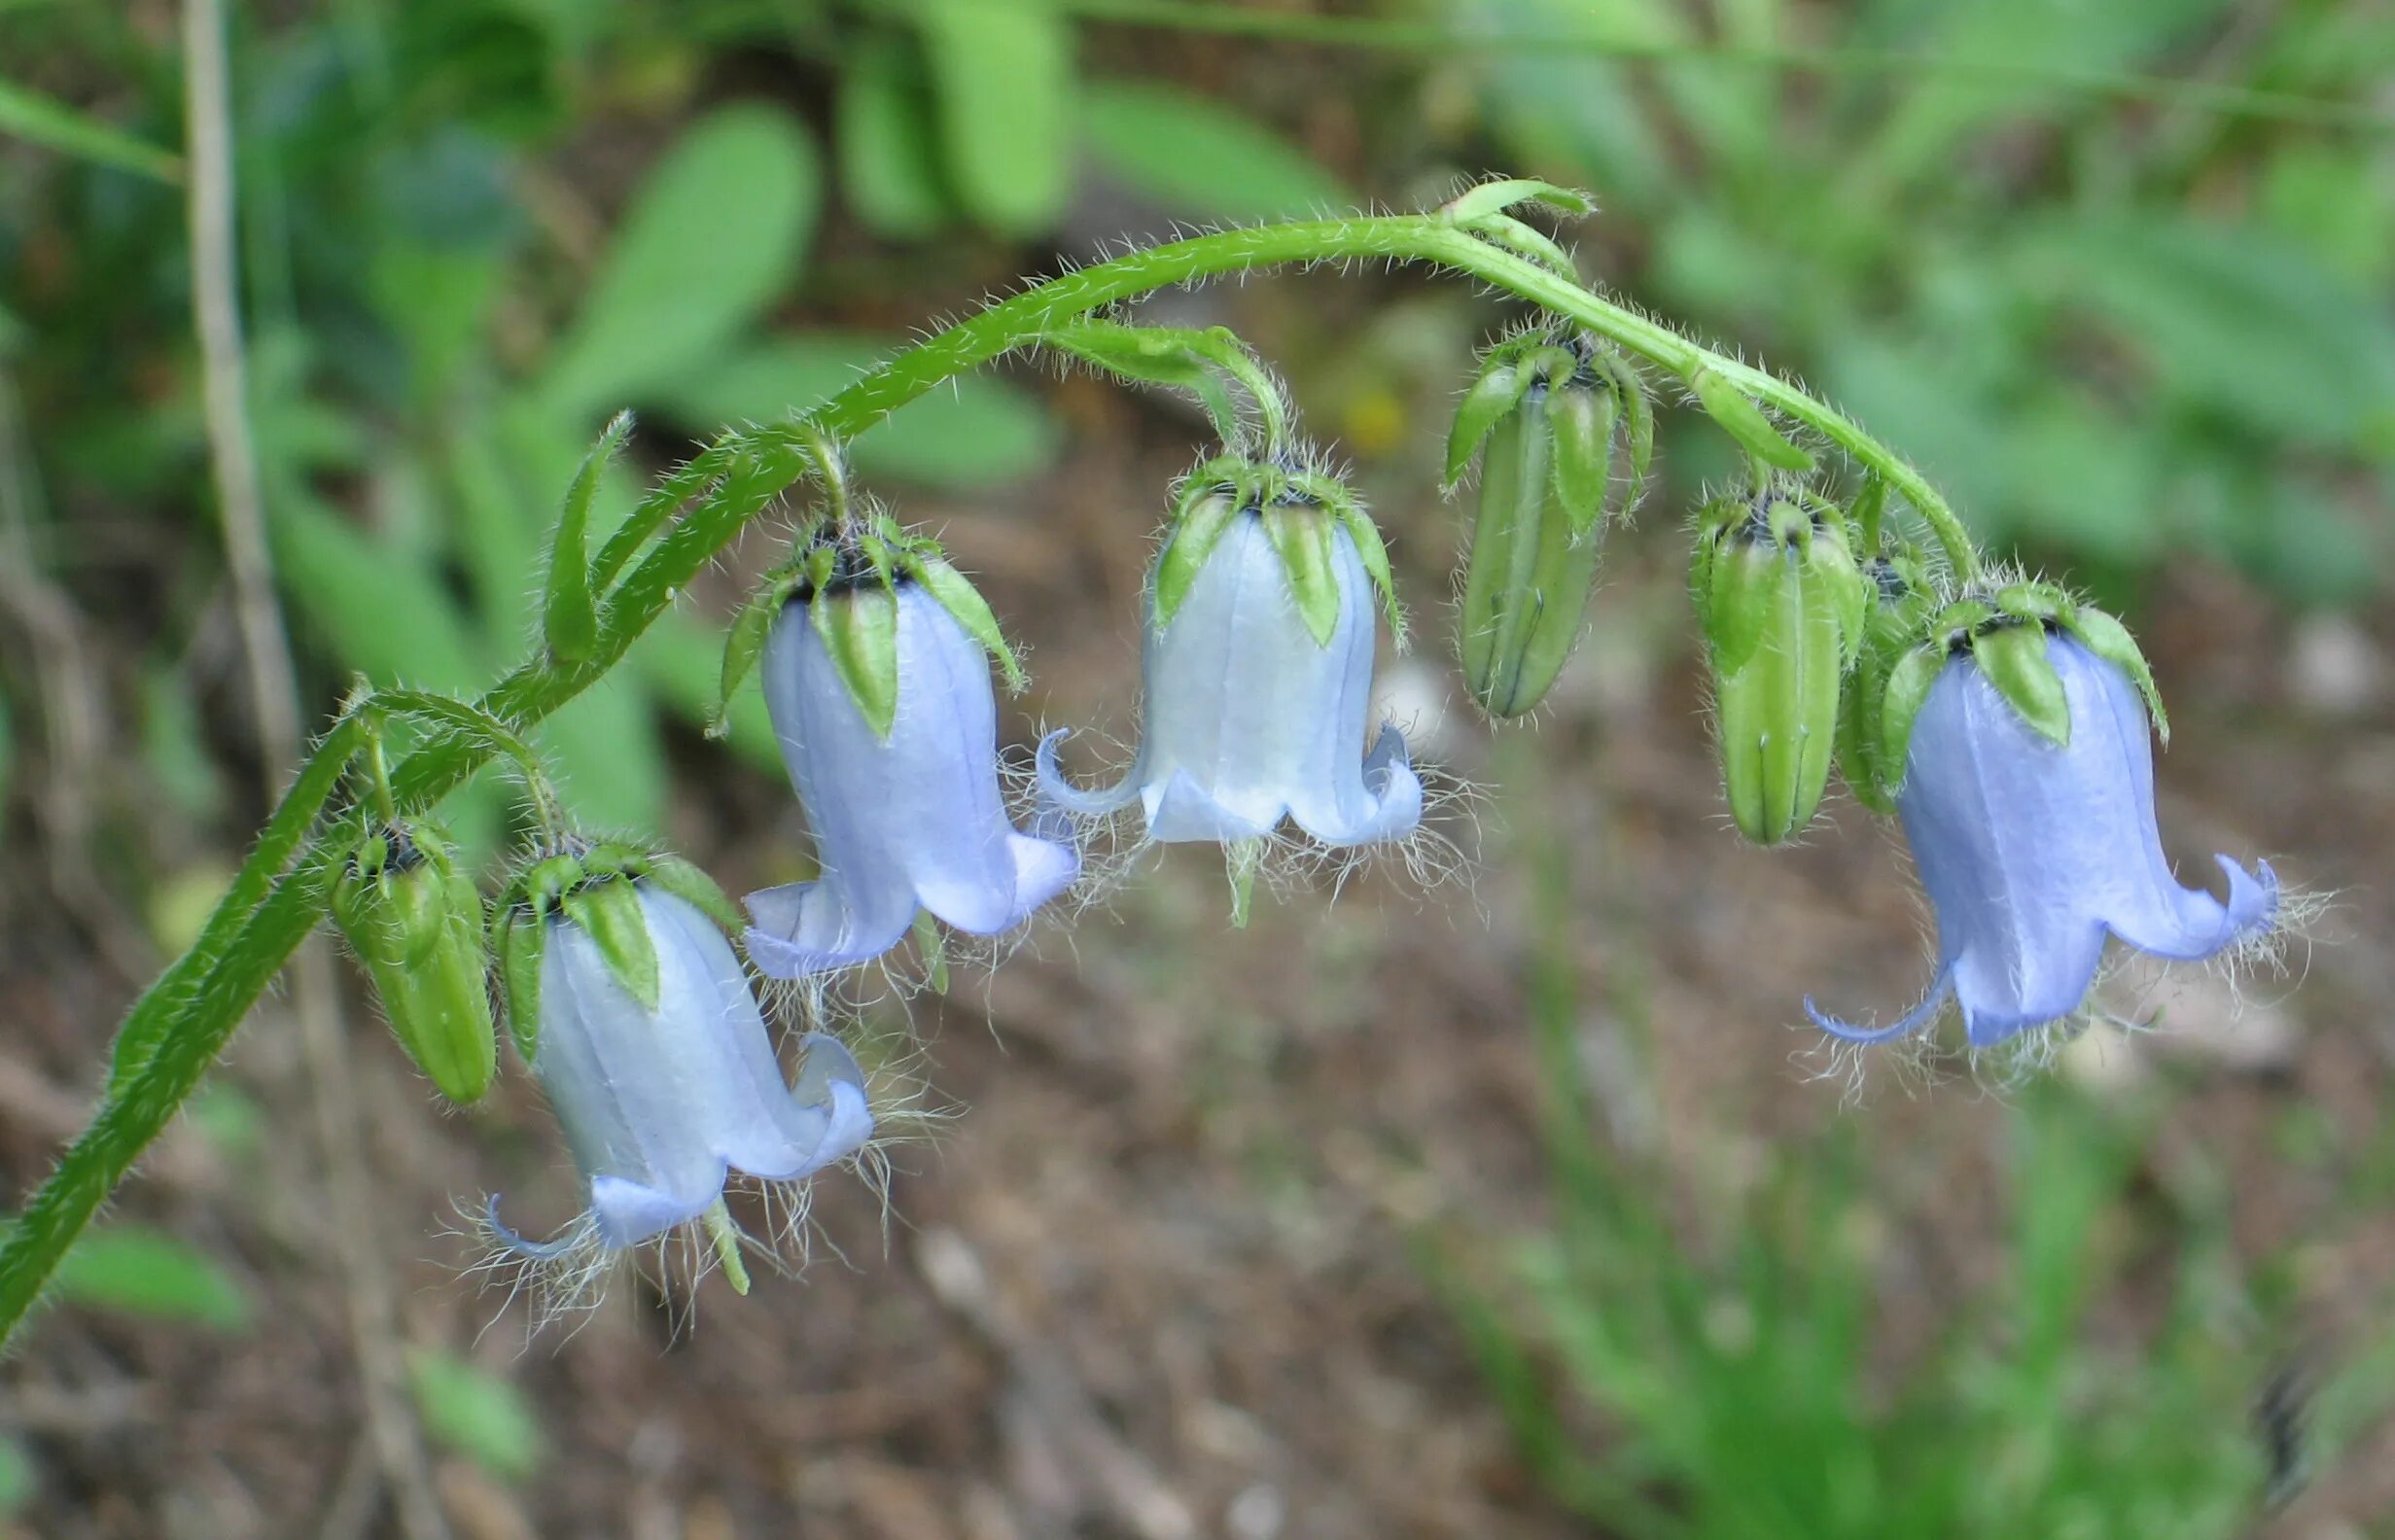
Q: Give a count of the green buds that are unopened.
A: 4